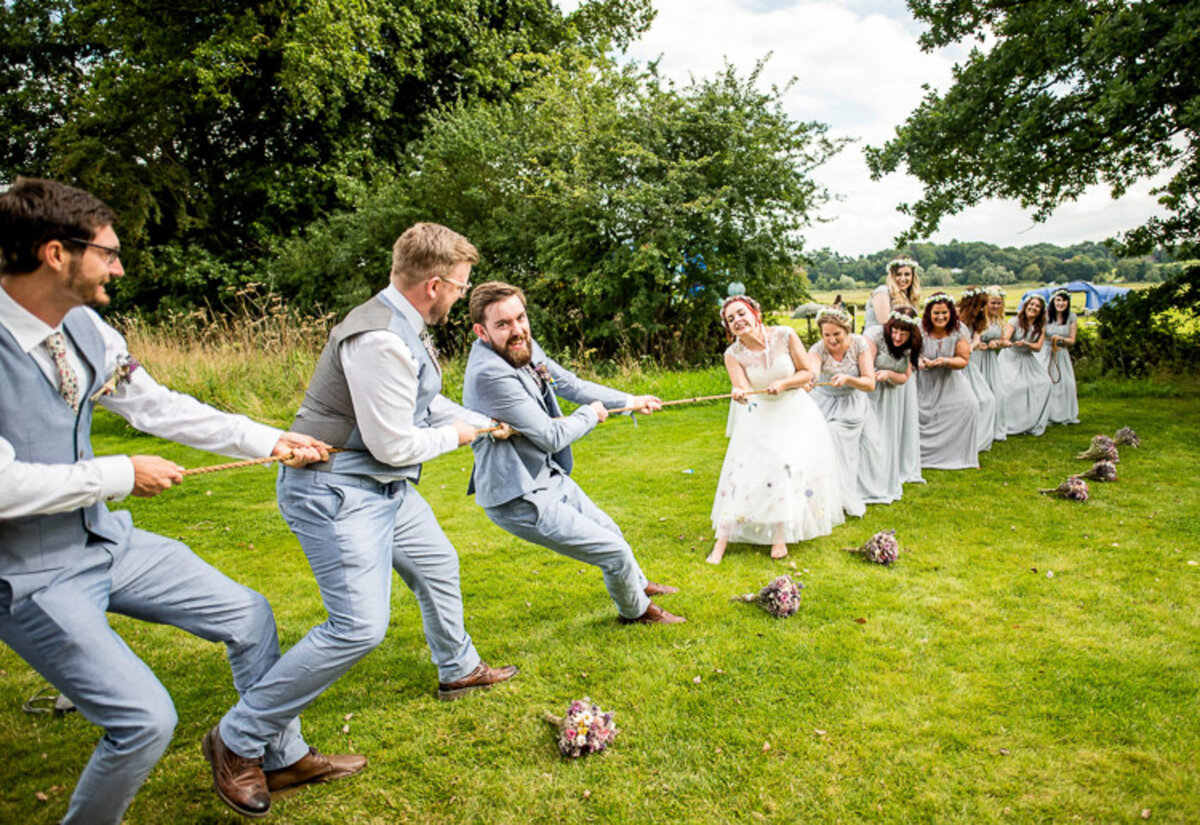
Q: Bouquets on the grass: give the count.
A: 7